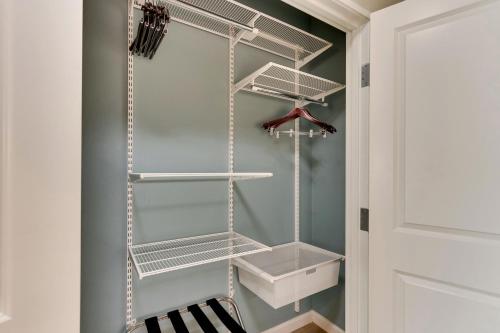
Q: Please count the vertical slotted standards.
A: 3